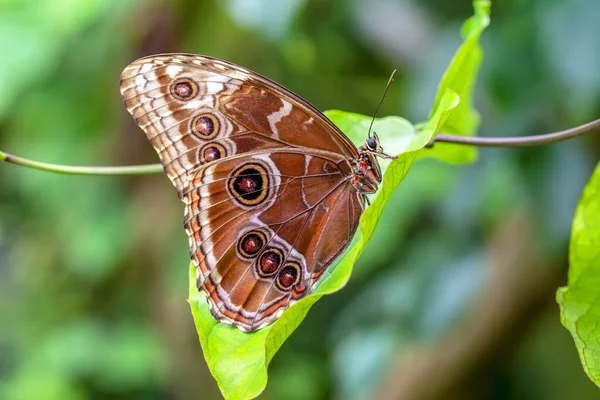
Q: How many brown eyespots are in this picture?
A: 7